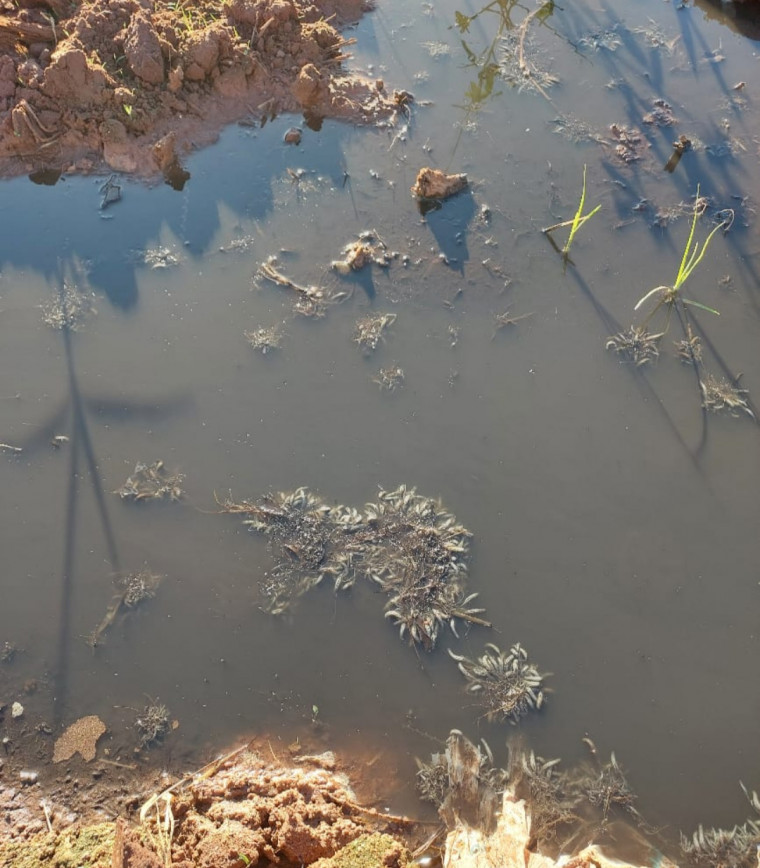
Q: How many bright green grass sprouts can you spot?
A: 2